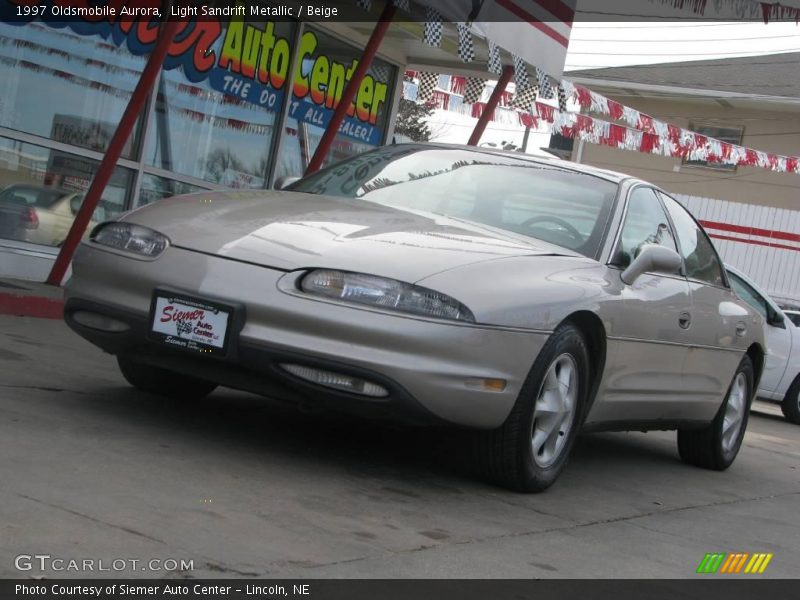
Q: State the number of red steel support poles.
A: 3